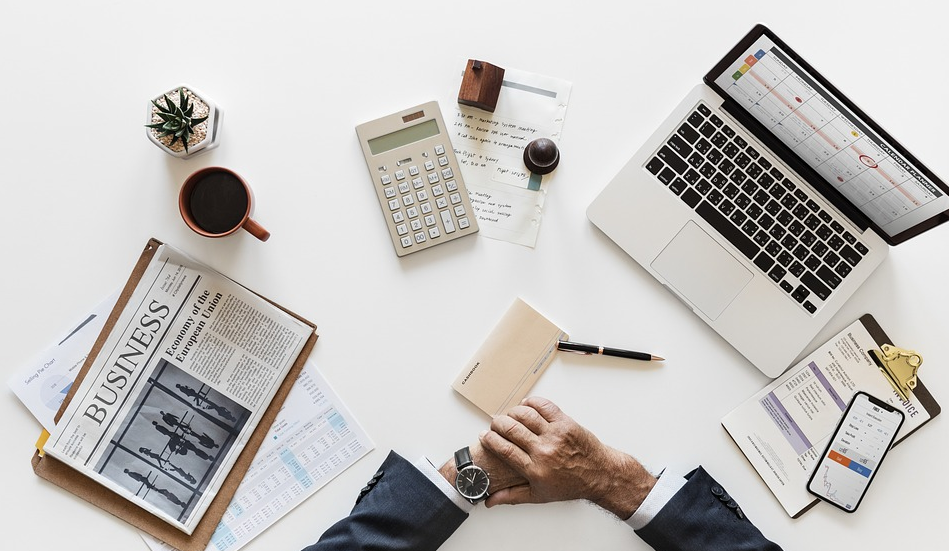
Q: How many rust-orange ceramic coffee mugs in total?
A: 1